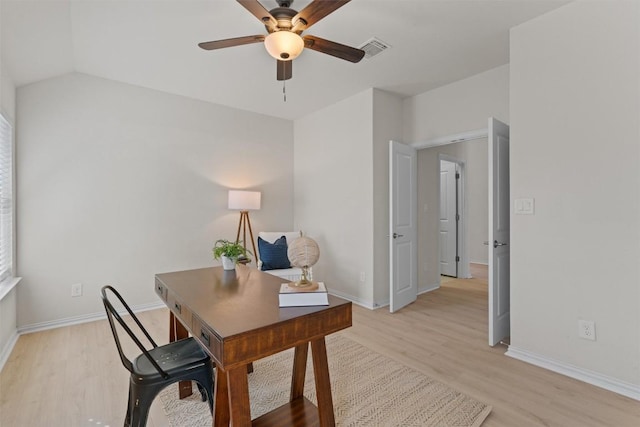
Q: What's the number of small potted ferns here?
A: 1